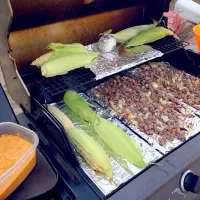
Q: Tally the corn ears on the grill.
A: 8